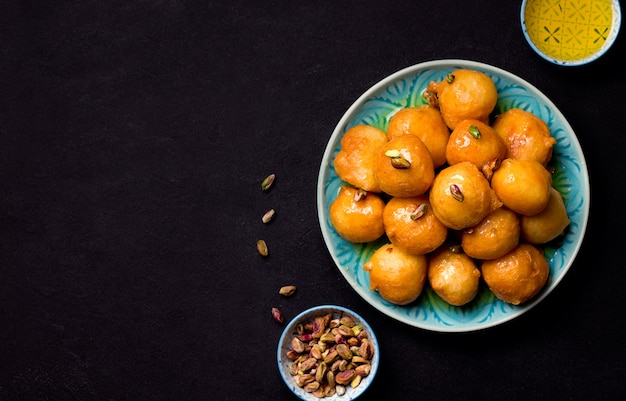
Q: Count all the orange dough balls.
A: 15